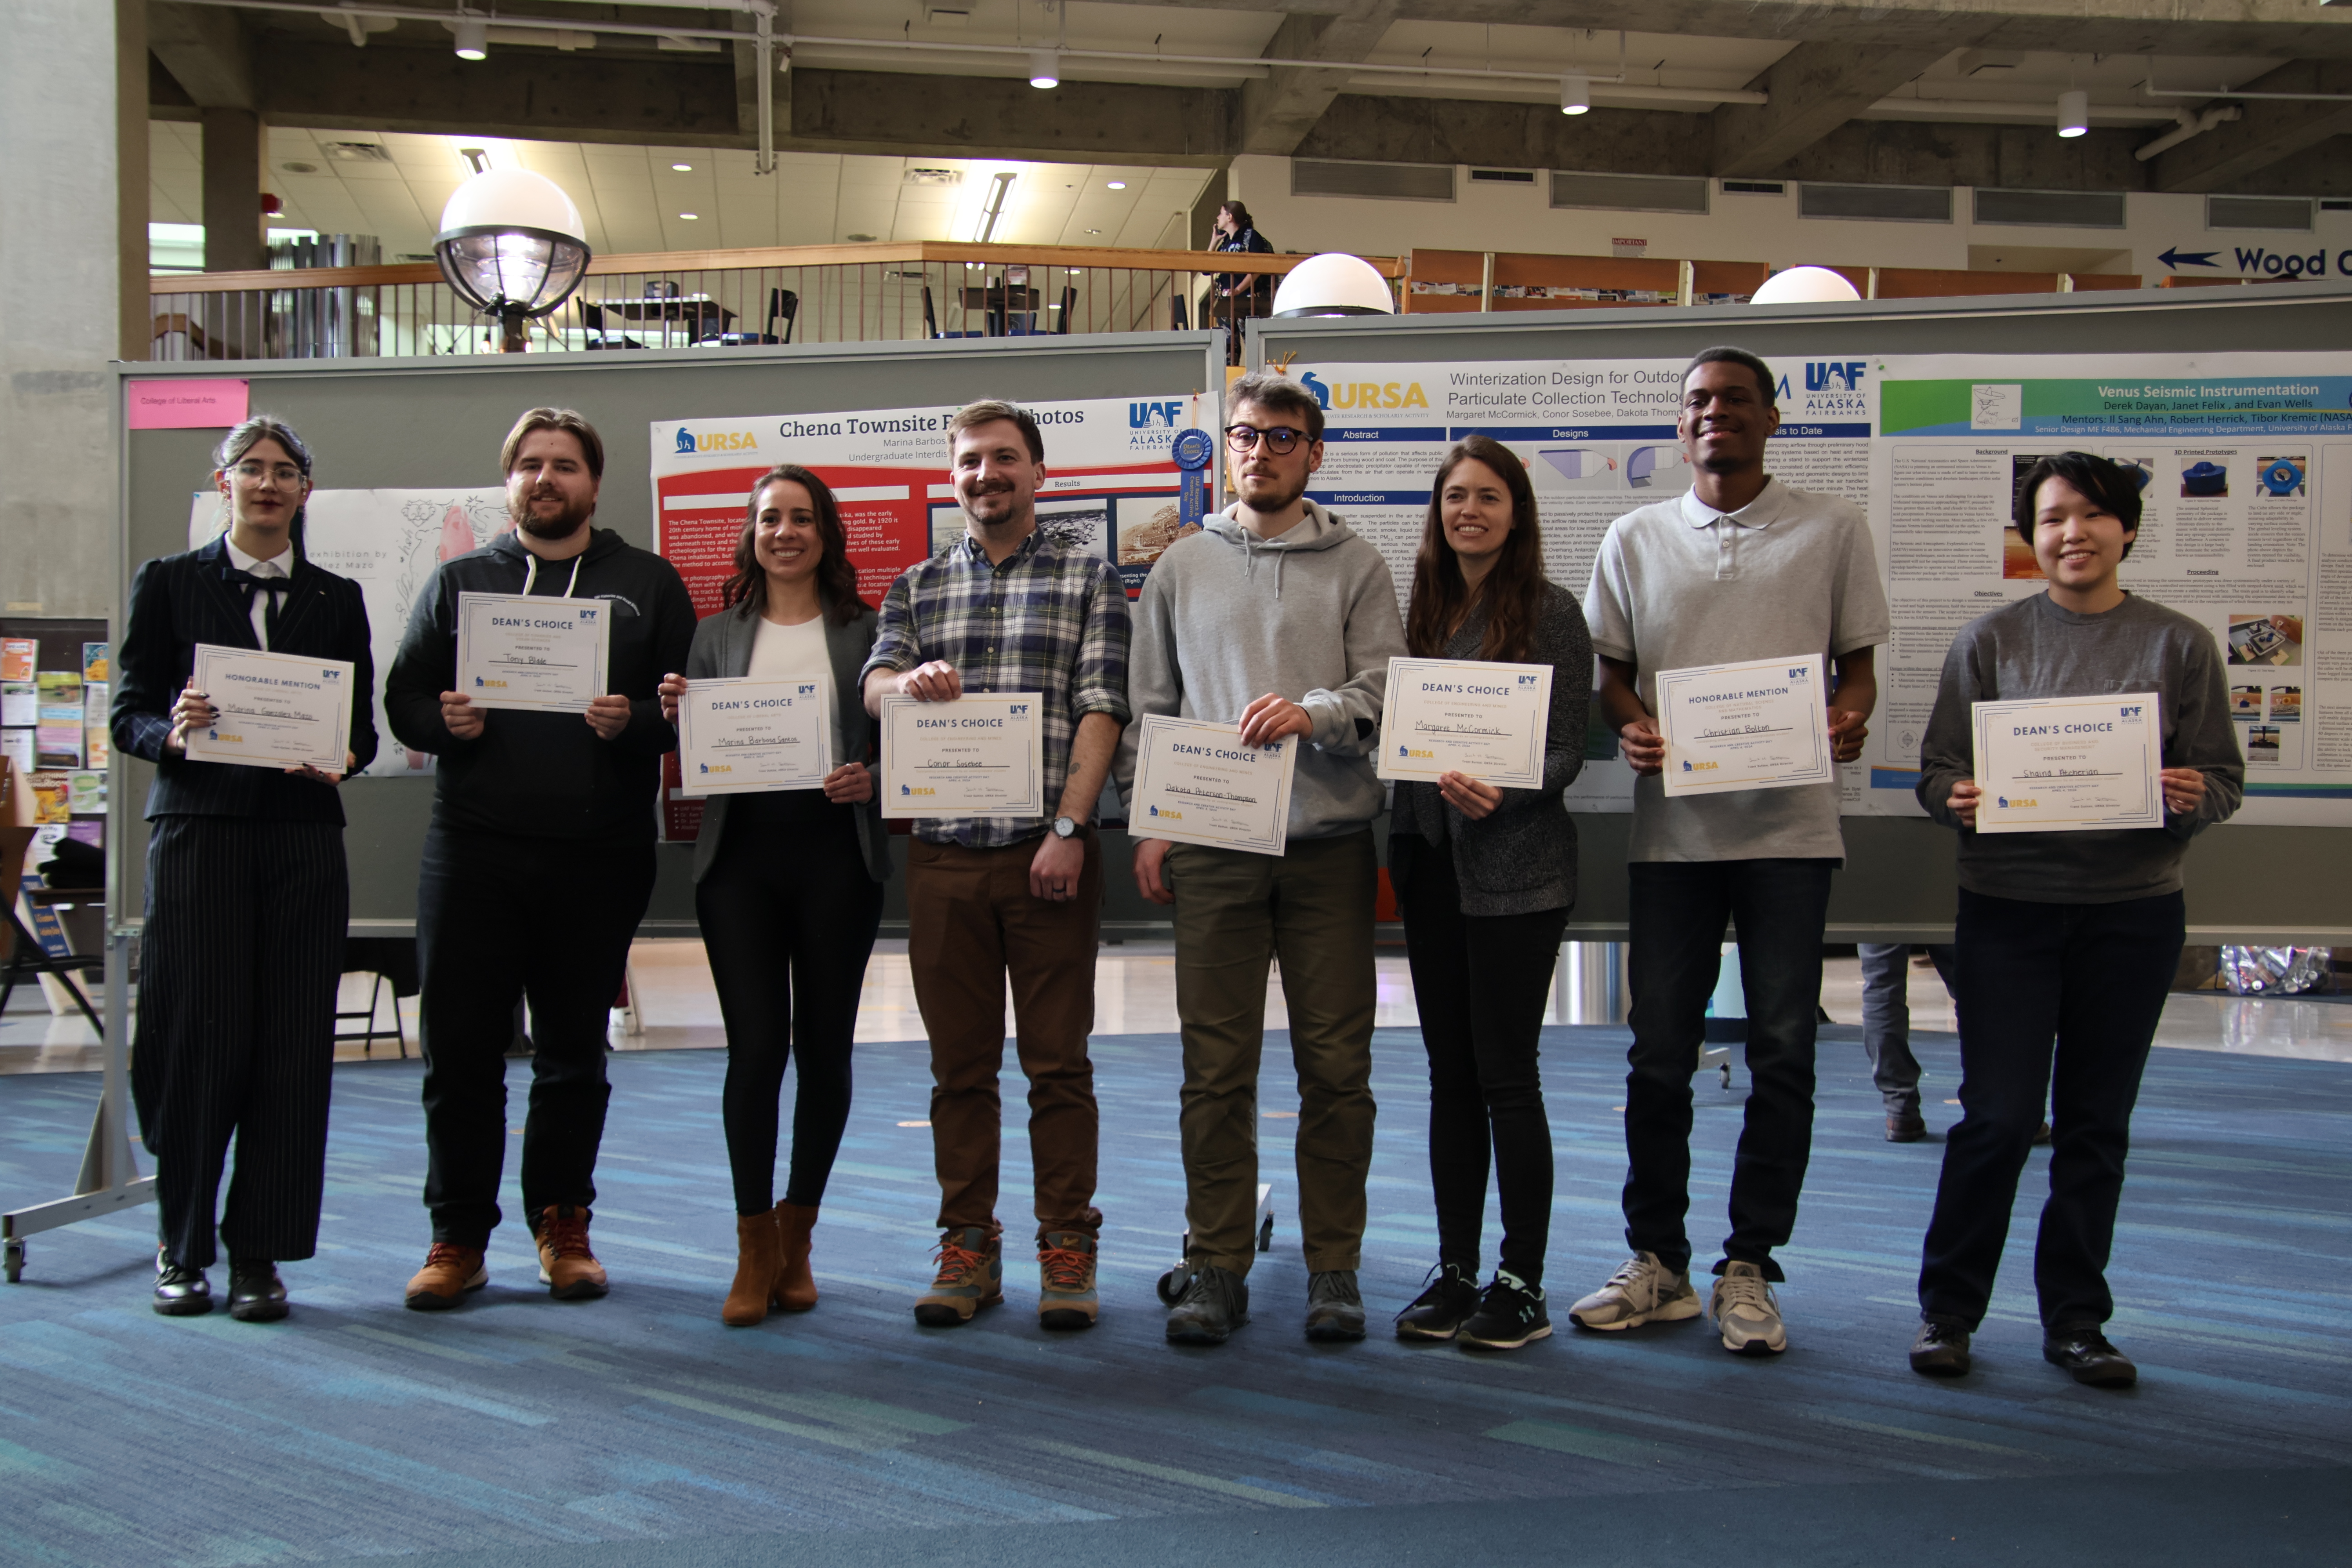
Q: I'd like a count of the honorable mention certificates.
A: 2